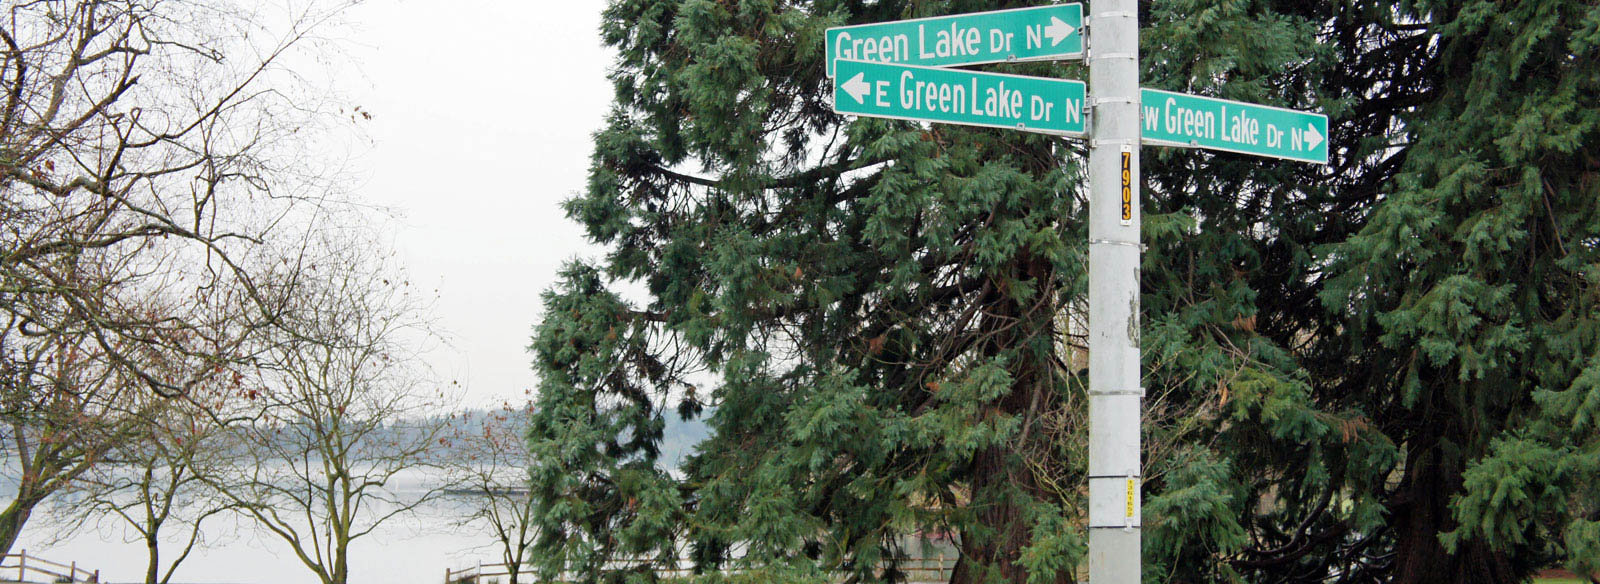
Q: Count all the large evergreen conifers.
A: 2